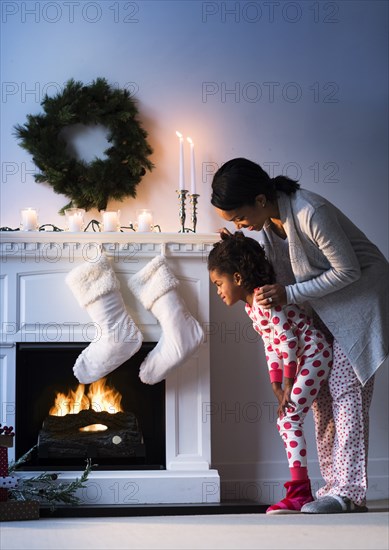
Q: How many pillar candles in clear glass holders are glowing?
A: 4